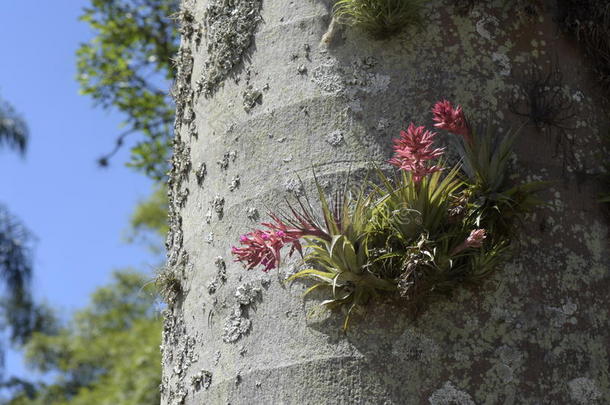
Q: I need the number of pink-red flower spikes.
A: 4